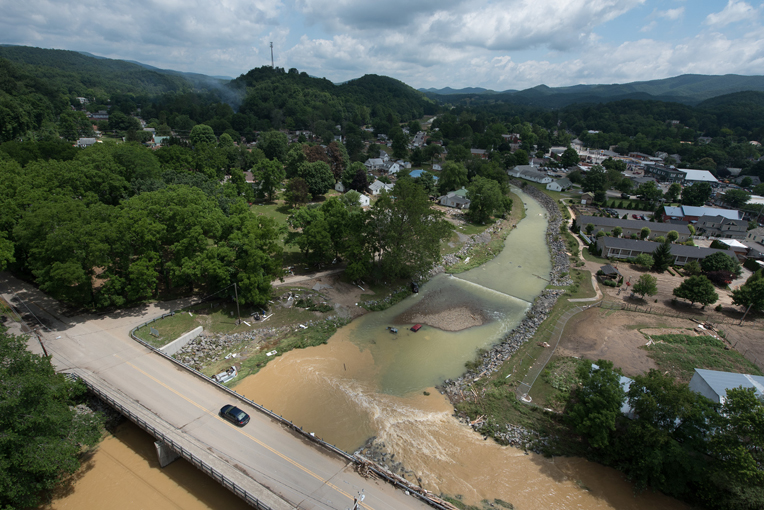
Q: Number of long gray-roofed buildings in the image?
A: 2